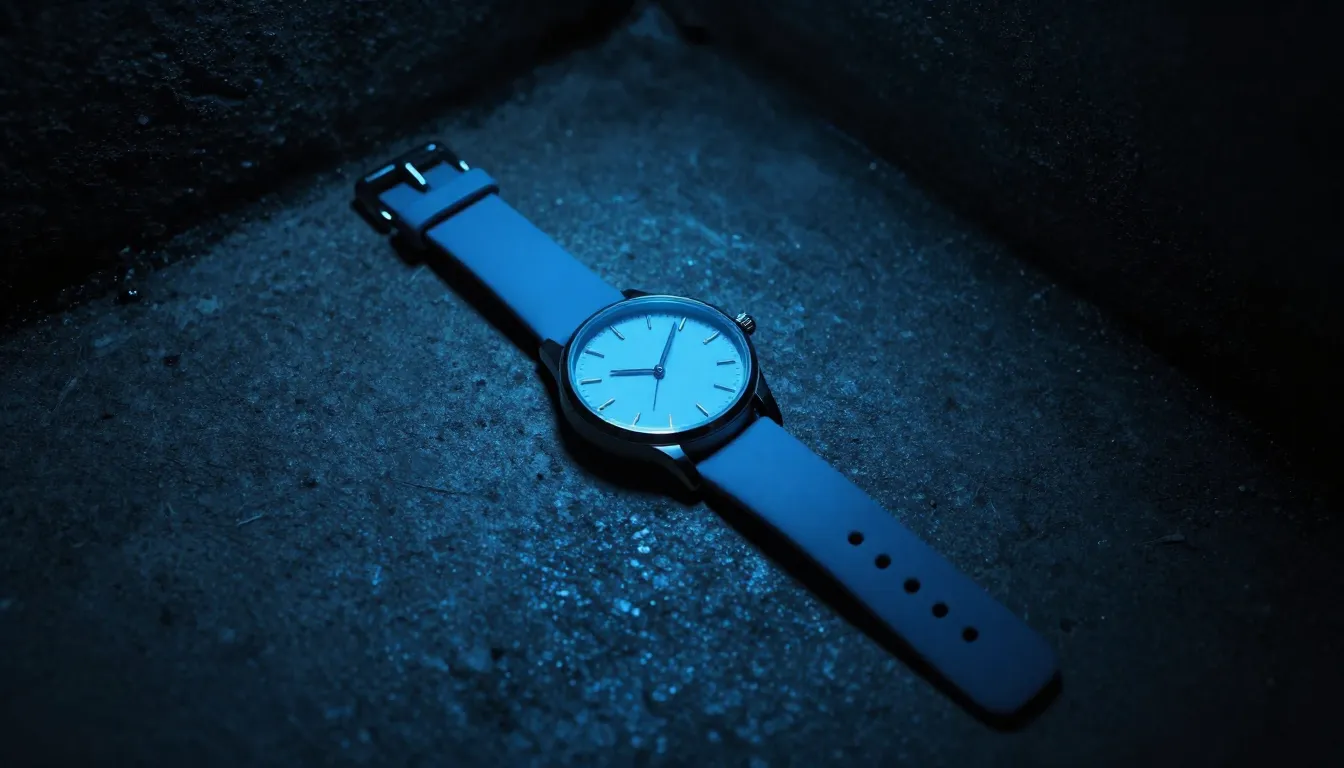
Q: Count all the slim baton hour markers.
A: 12